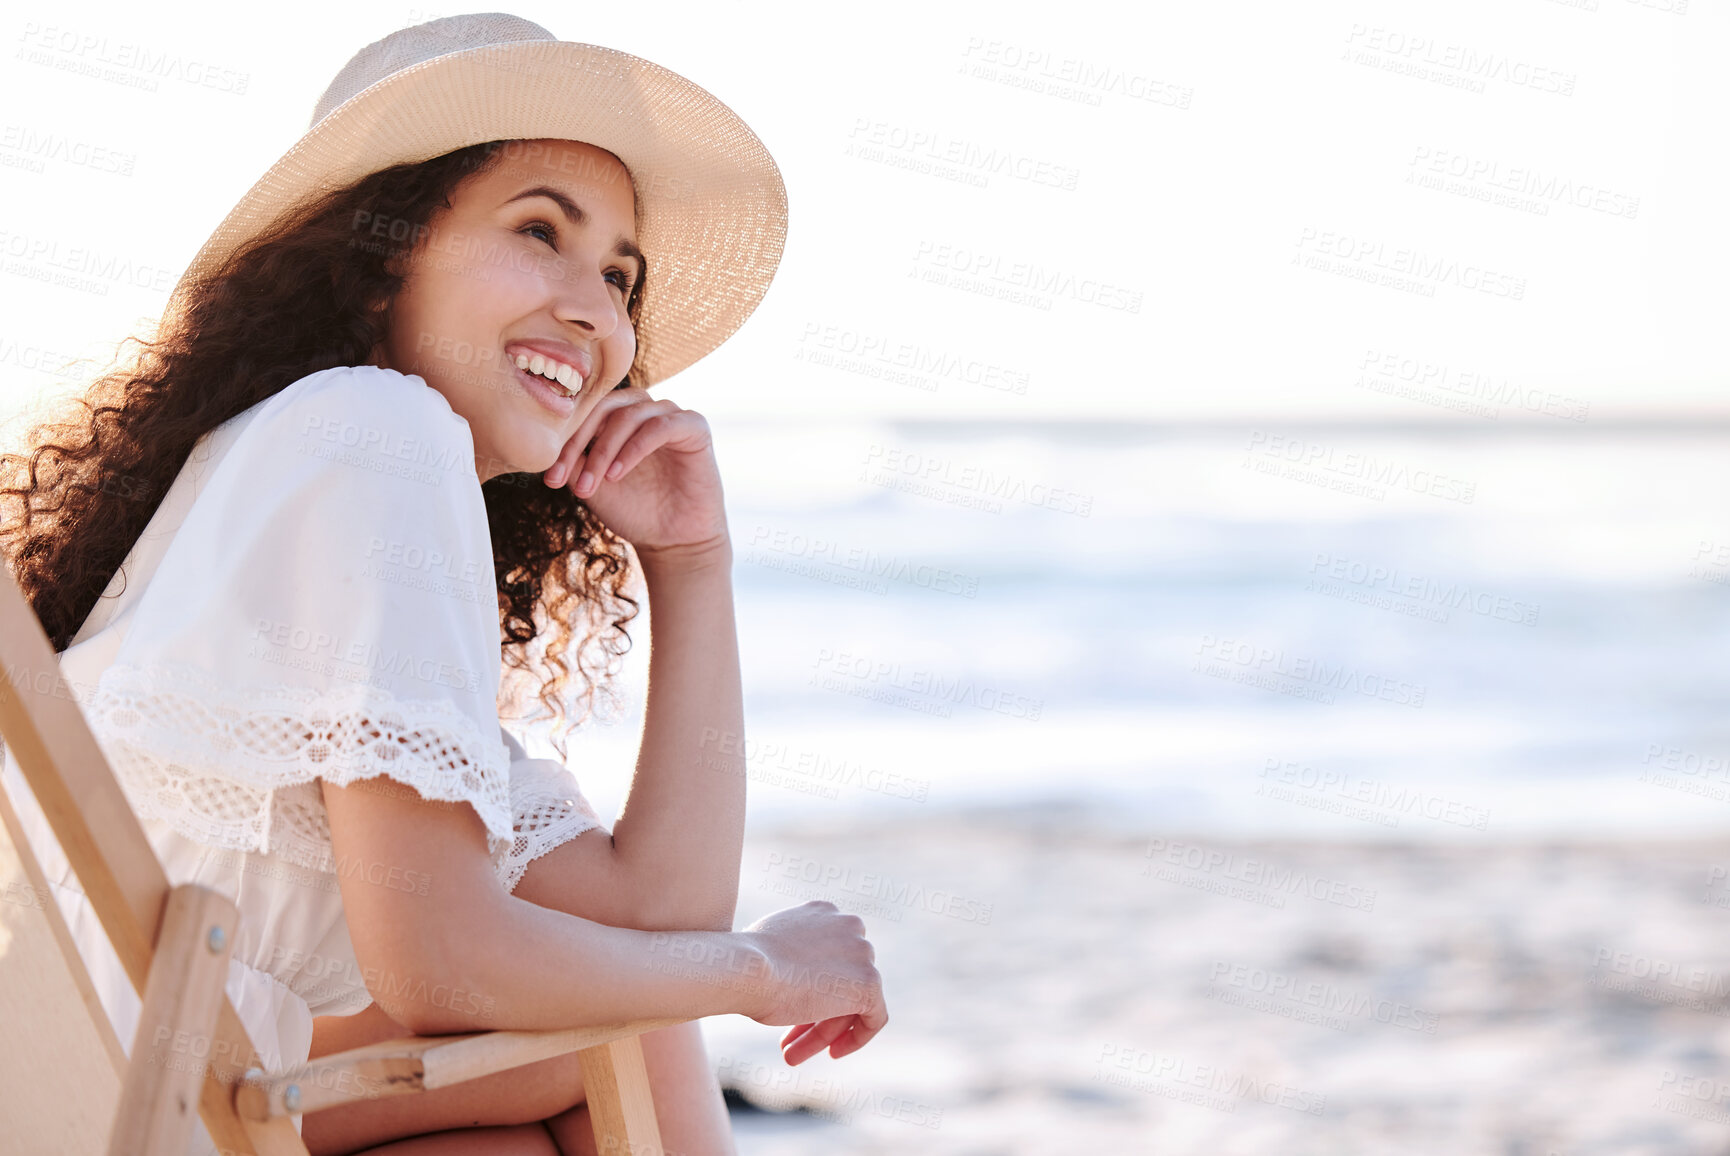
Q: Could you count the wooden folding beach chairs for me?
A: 1